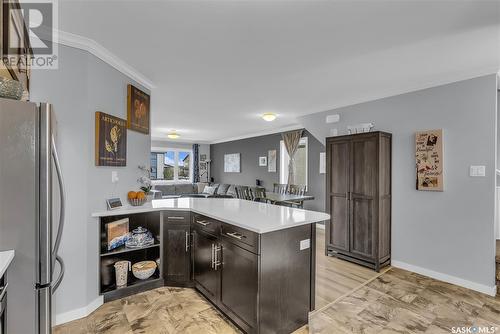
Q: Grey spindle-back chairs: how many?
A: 4